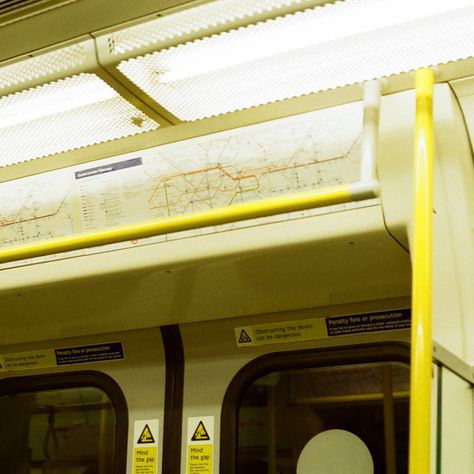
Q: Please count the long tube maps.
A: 2